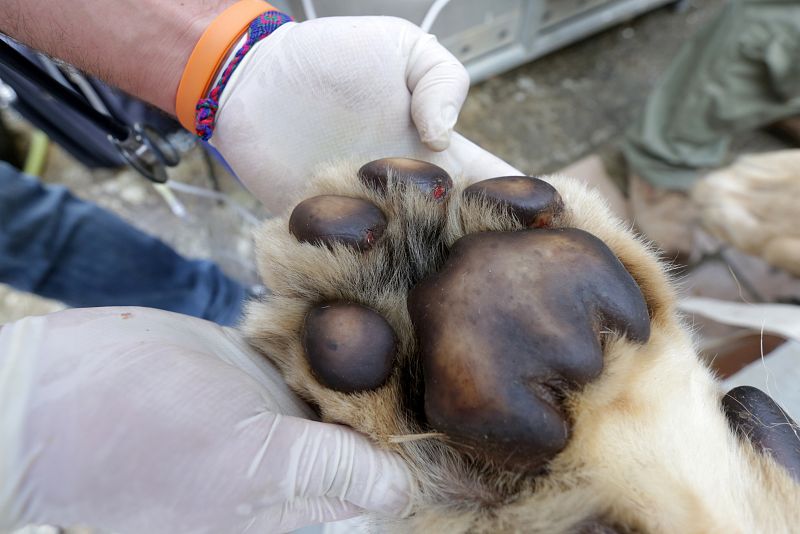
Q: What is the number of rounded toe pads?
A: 4